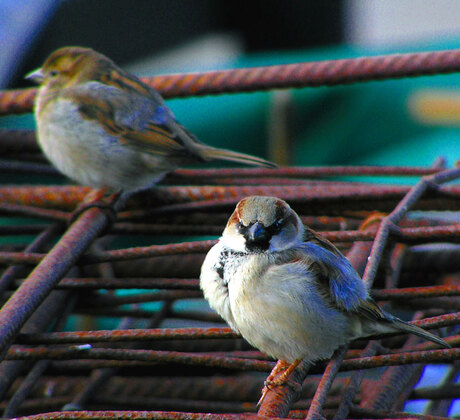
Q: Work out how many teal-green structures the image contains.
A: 1